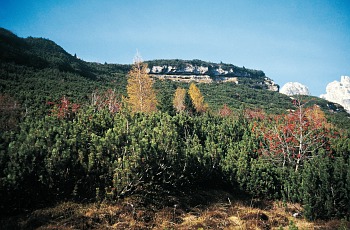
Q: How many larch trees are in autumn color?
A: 3